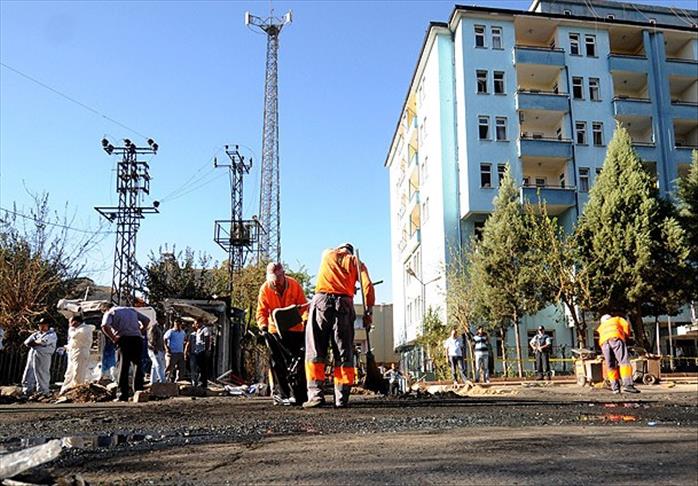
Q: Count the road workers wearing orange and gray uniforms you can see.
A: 3